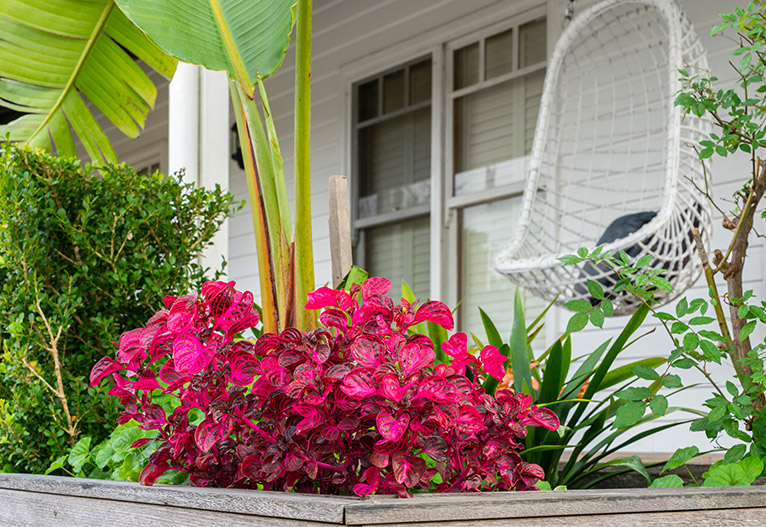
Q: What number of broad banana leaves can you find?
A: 2